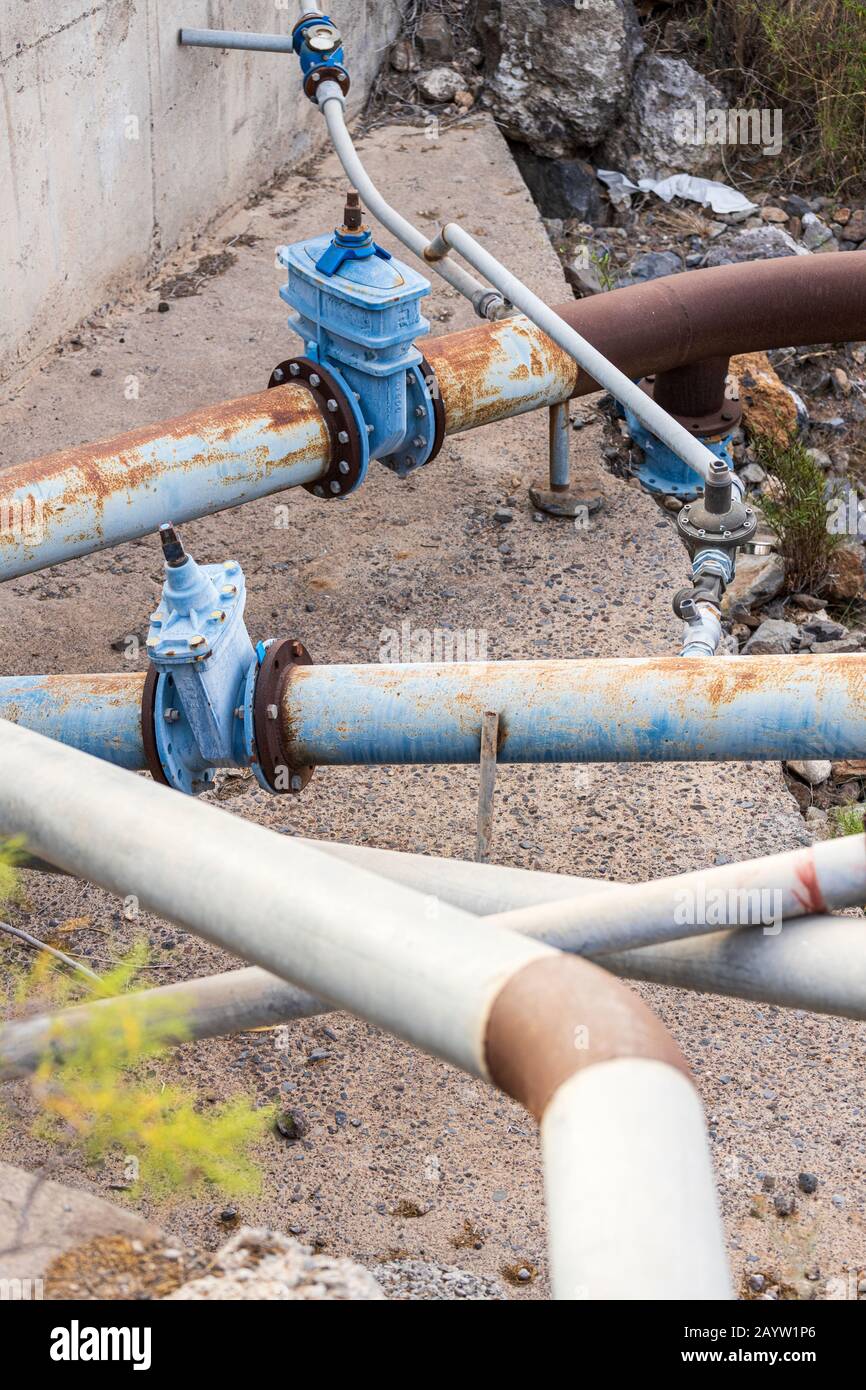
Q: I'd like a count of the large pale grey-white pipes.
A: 3